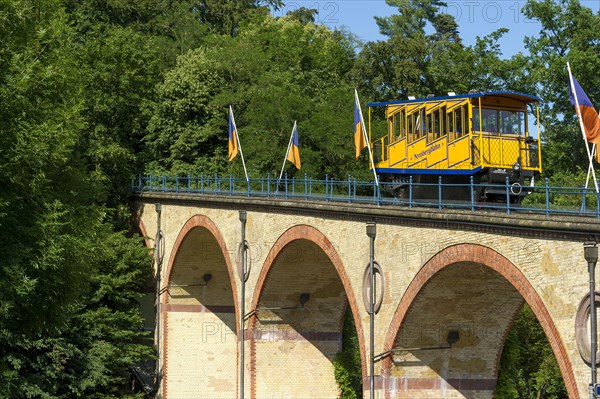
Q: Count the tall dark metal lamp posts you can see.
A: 4